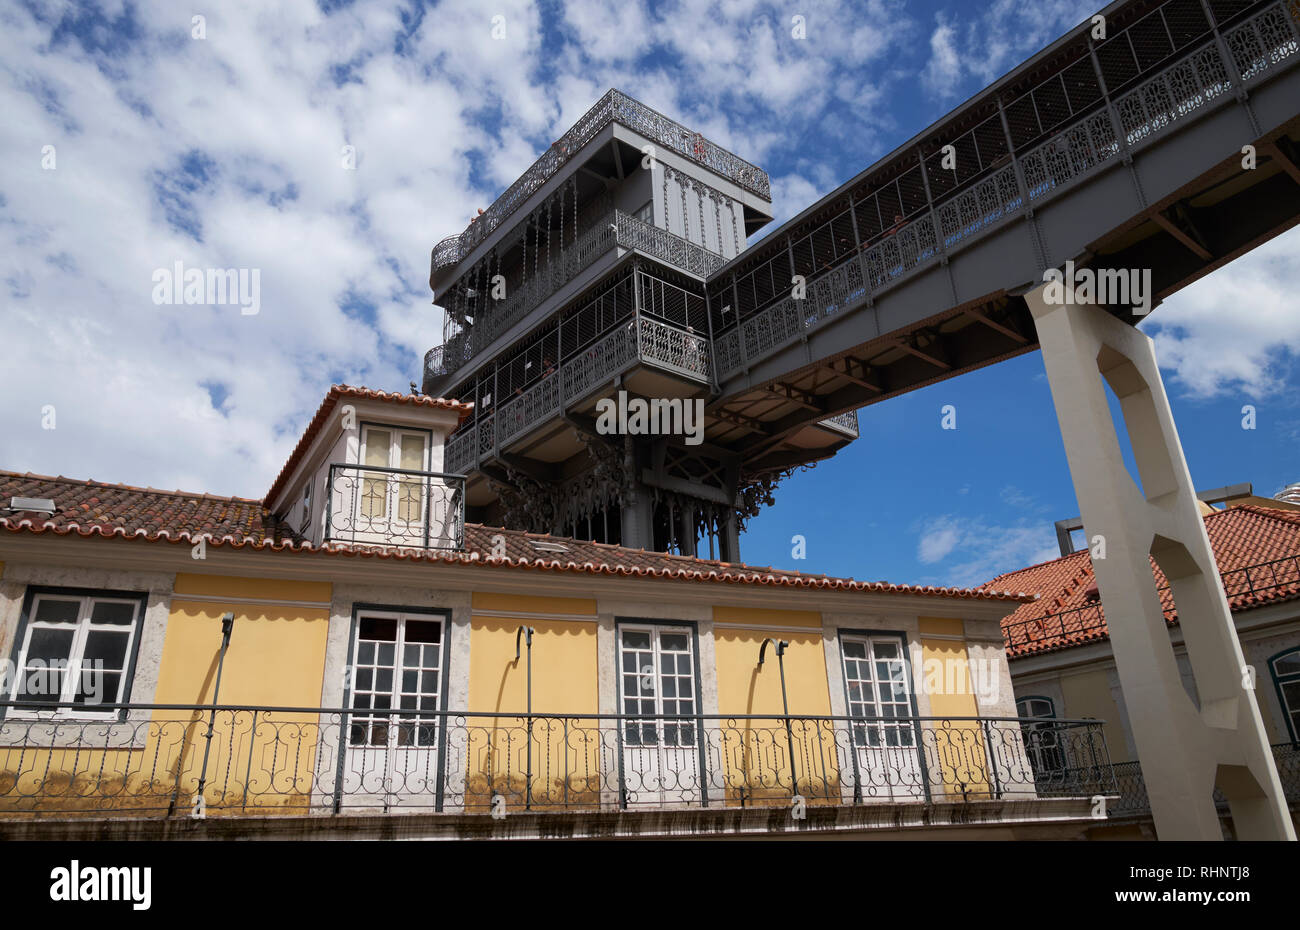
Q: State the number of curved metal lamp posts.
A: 3